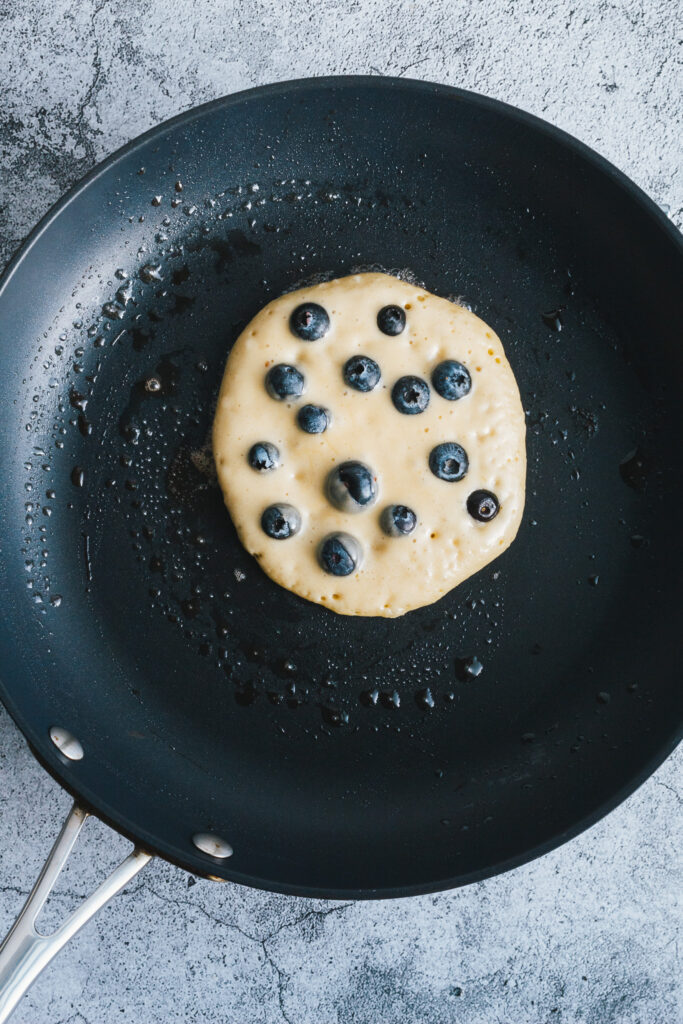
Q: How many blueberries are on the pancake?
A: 14